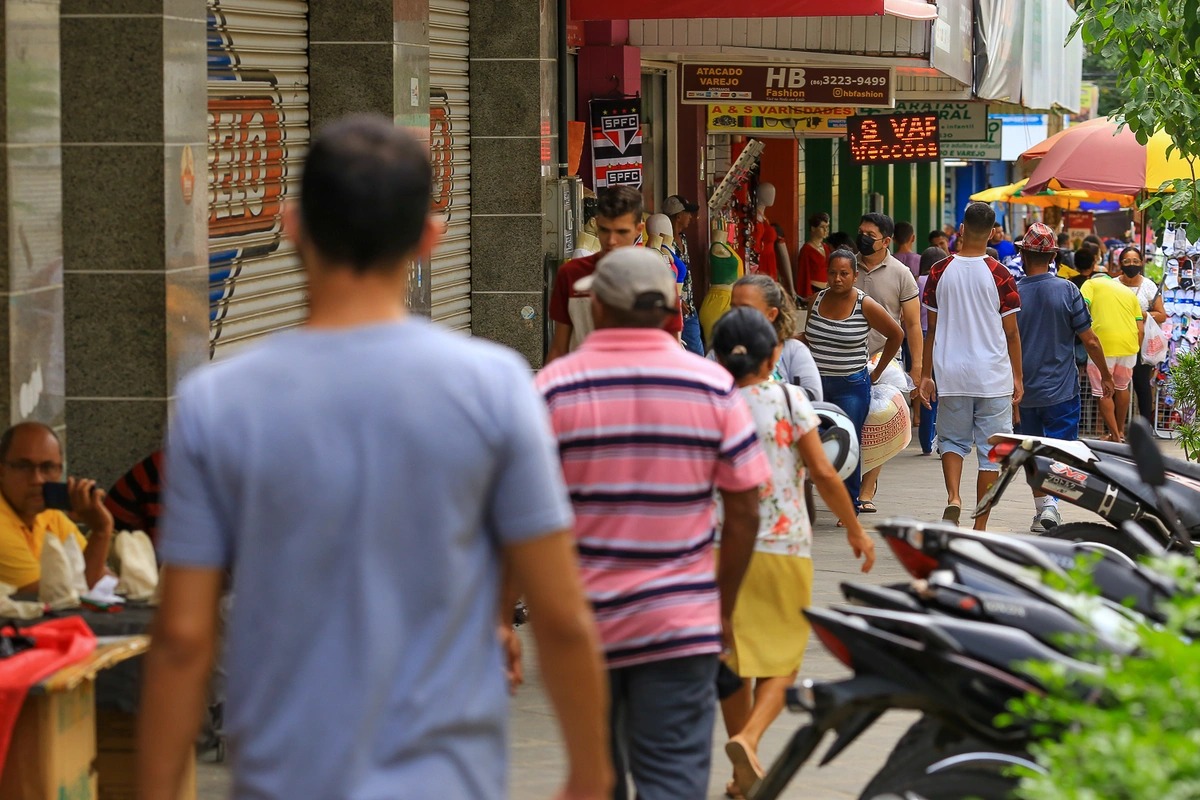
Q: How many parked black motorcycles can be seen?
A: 4